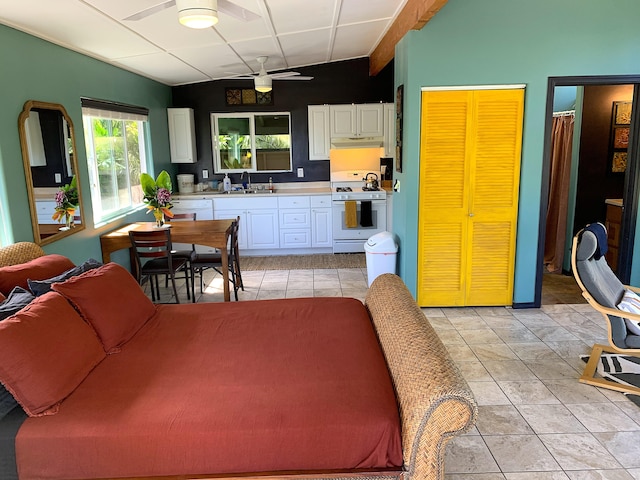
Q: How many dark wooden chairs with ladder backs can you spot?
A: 3